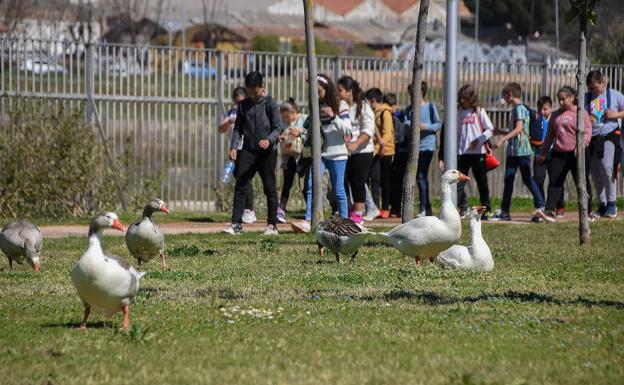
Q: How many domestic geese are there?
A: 6